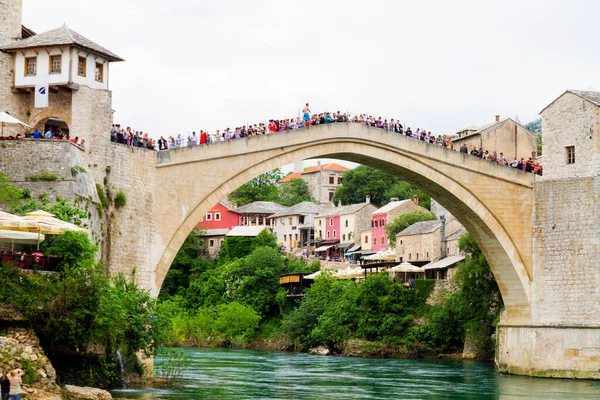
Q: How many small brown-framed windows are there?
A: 4